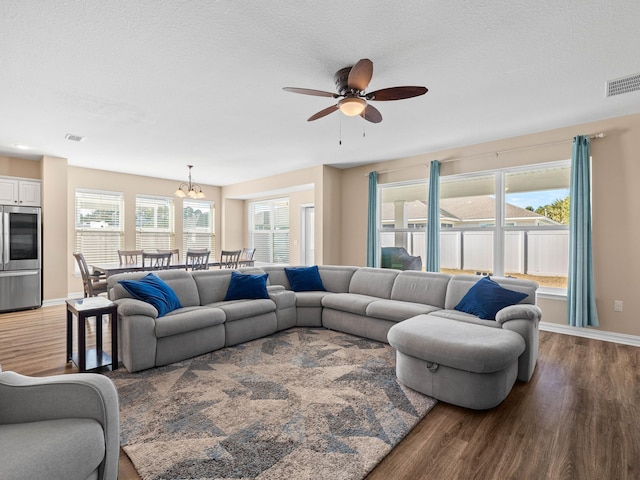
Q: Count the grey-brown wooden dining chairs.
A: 8